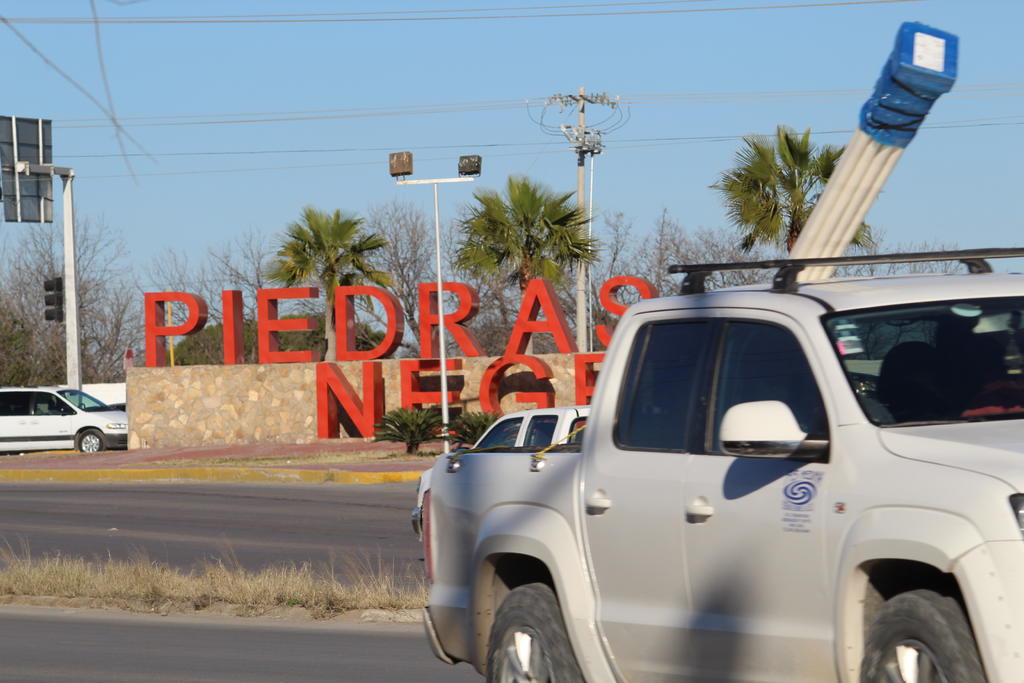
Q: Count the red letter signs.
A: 11